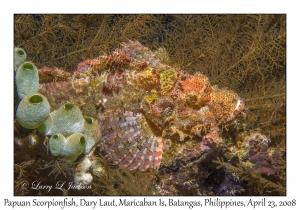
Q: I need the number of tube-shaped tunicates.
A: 7